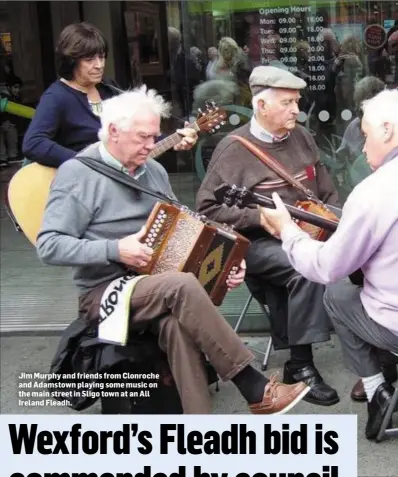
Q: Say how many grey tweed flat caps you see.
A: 1